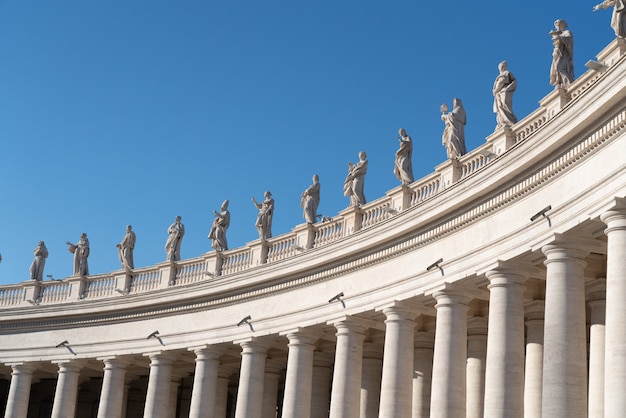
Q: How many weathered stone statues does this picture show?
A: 13